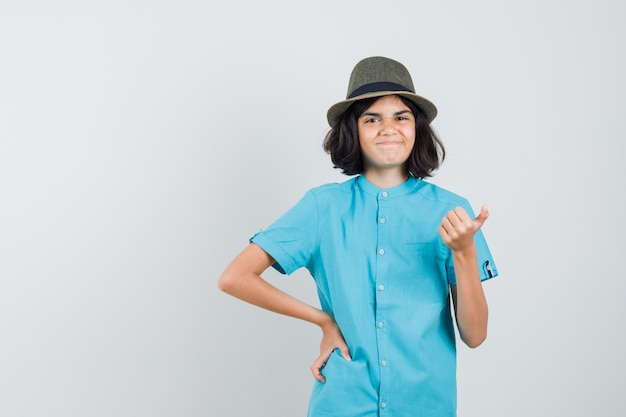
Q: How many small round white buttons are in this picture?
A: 7